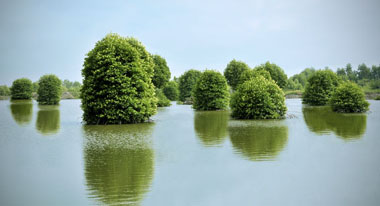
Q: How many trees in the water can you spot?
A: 7